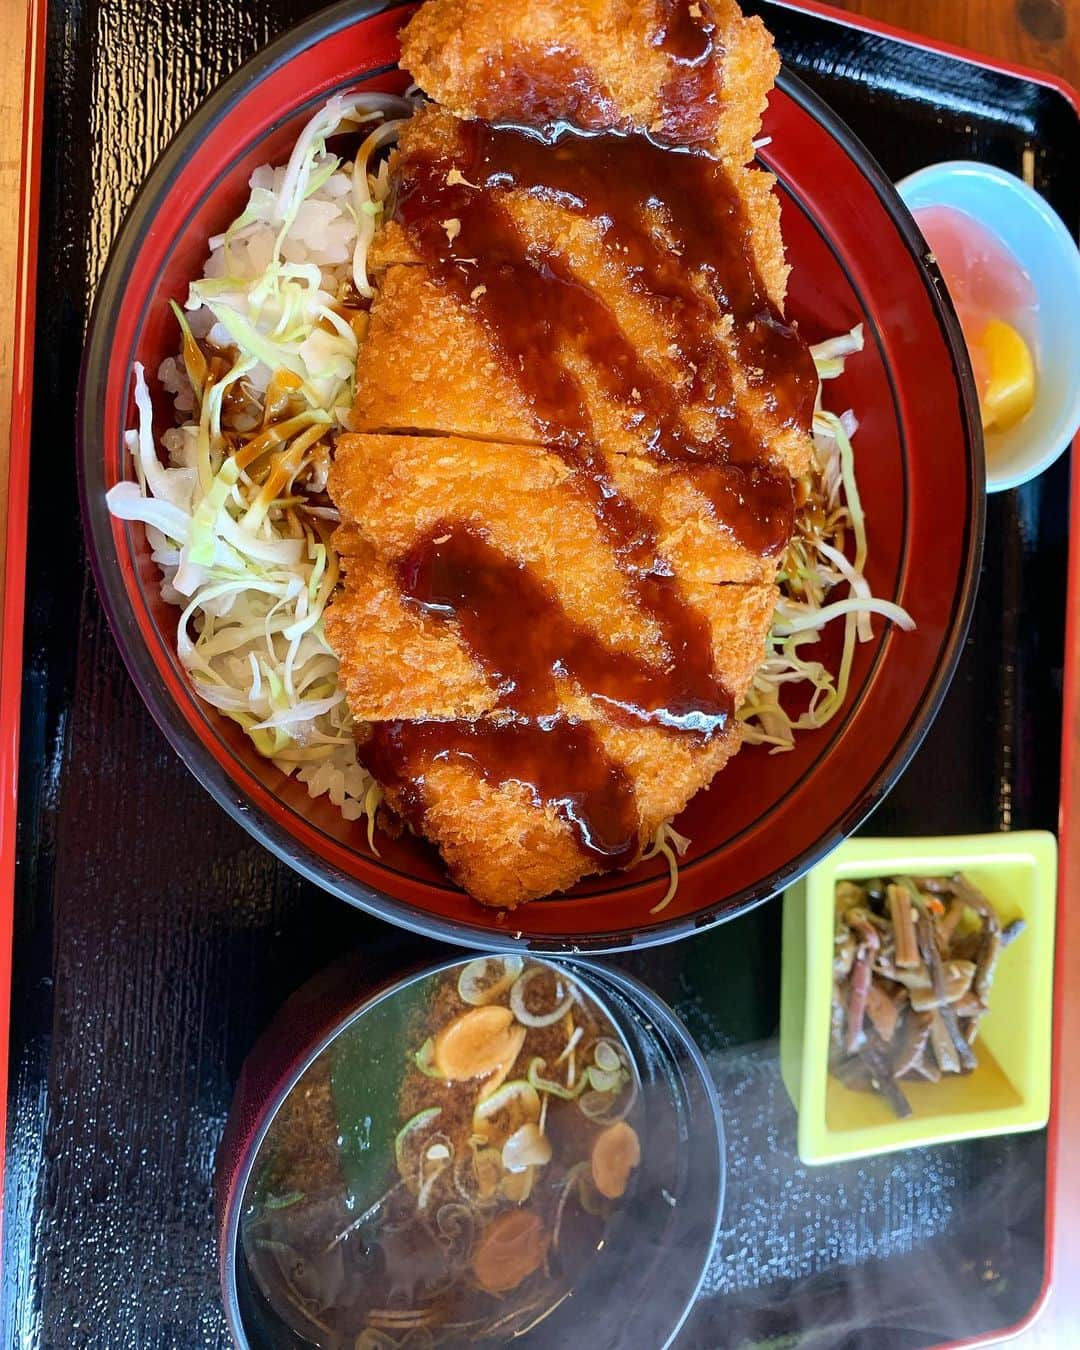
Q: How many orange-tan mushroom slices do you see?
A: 3